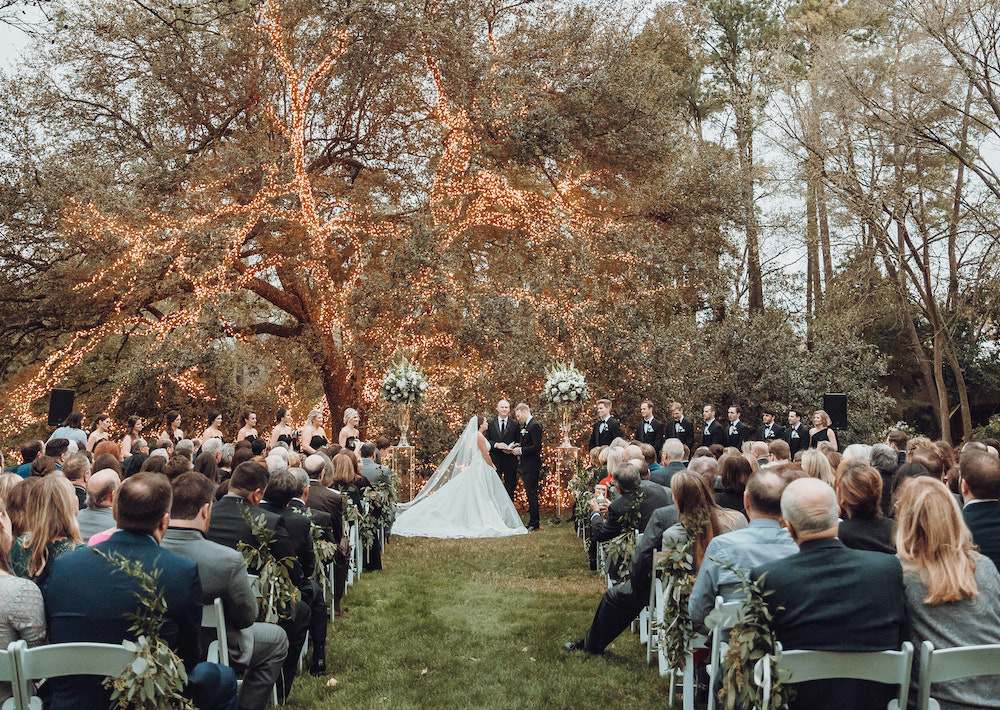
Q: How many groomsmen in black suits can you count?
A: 7